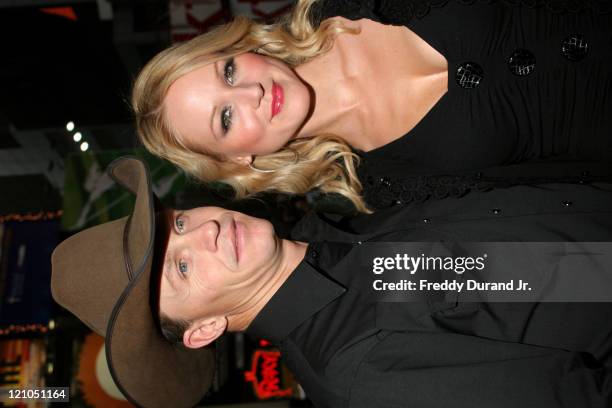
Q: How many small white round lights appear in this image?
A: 3